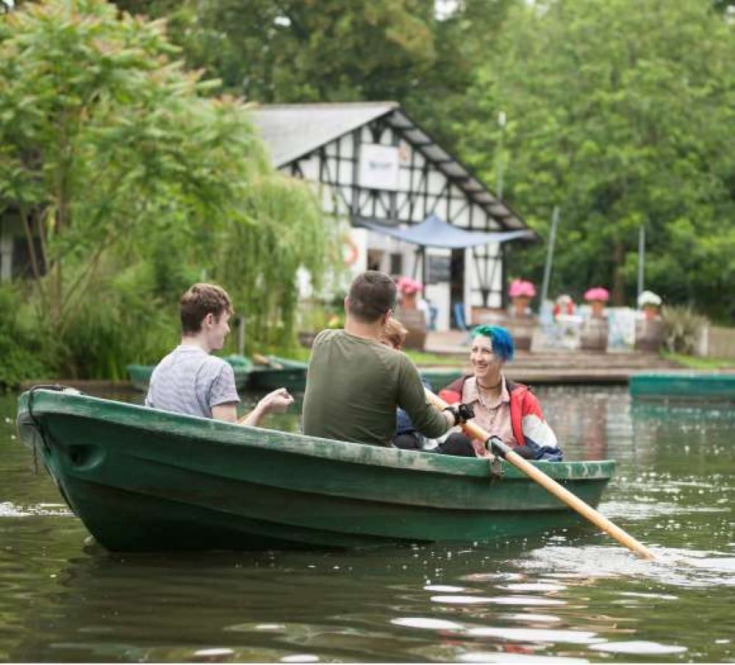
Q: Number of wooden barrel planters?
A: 4